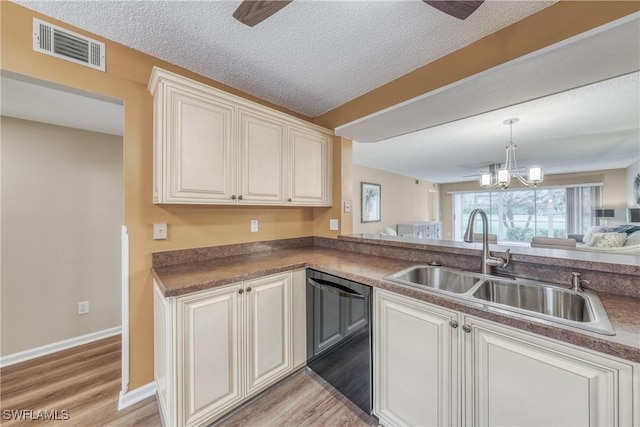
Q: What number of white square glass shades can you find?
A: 3